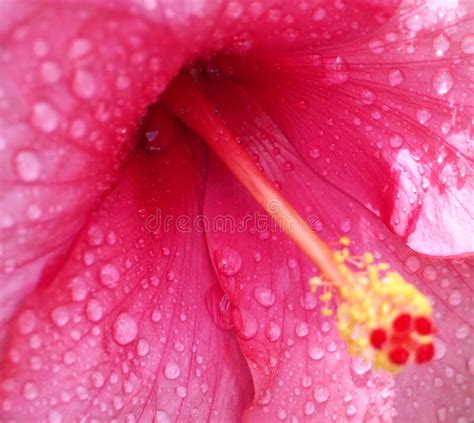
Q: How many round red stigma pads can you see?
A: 5